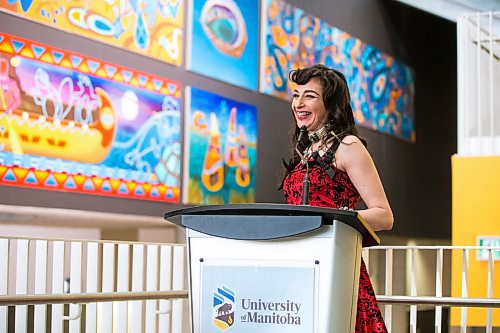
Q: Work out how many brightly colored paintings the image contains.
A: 5